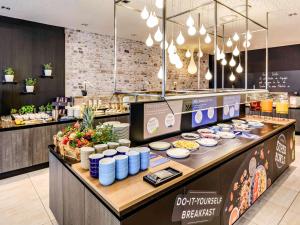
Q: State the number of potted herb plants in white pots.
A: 3